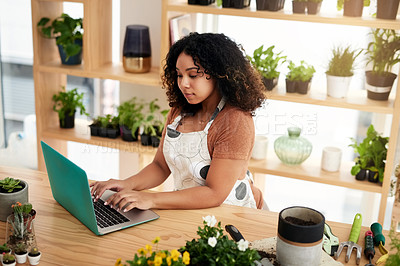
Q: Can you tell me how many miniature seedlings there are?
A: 4